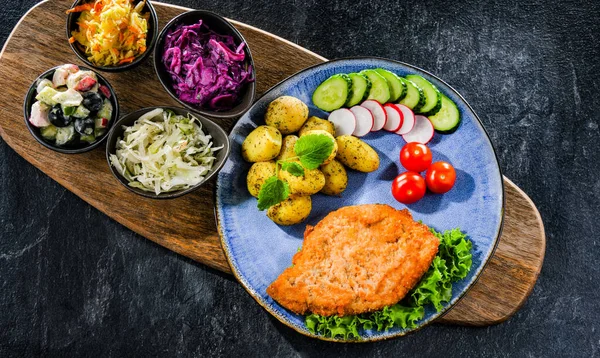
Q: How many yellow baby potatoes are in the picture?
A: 10